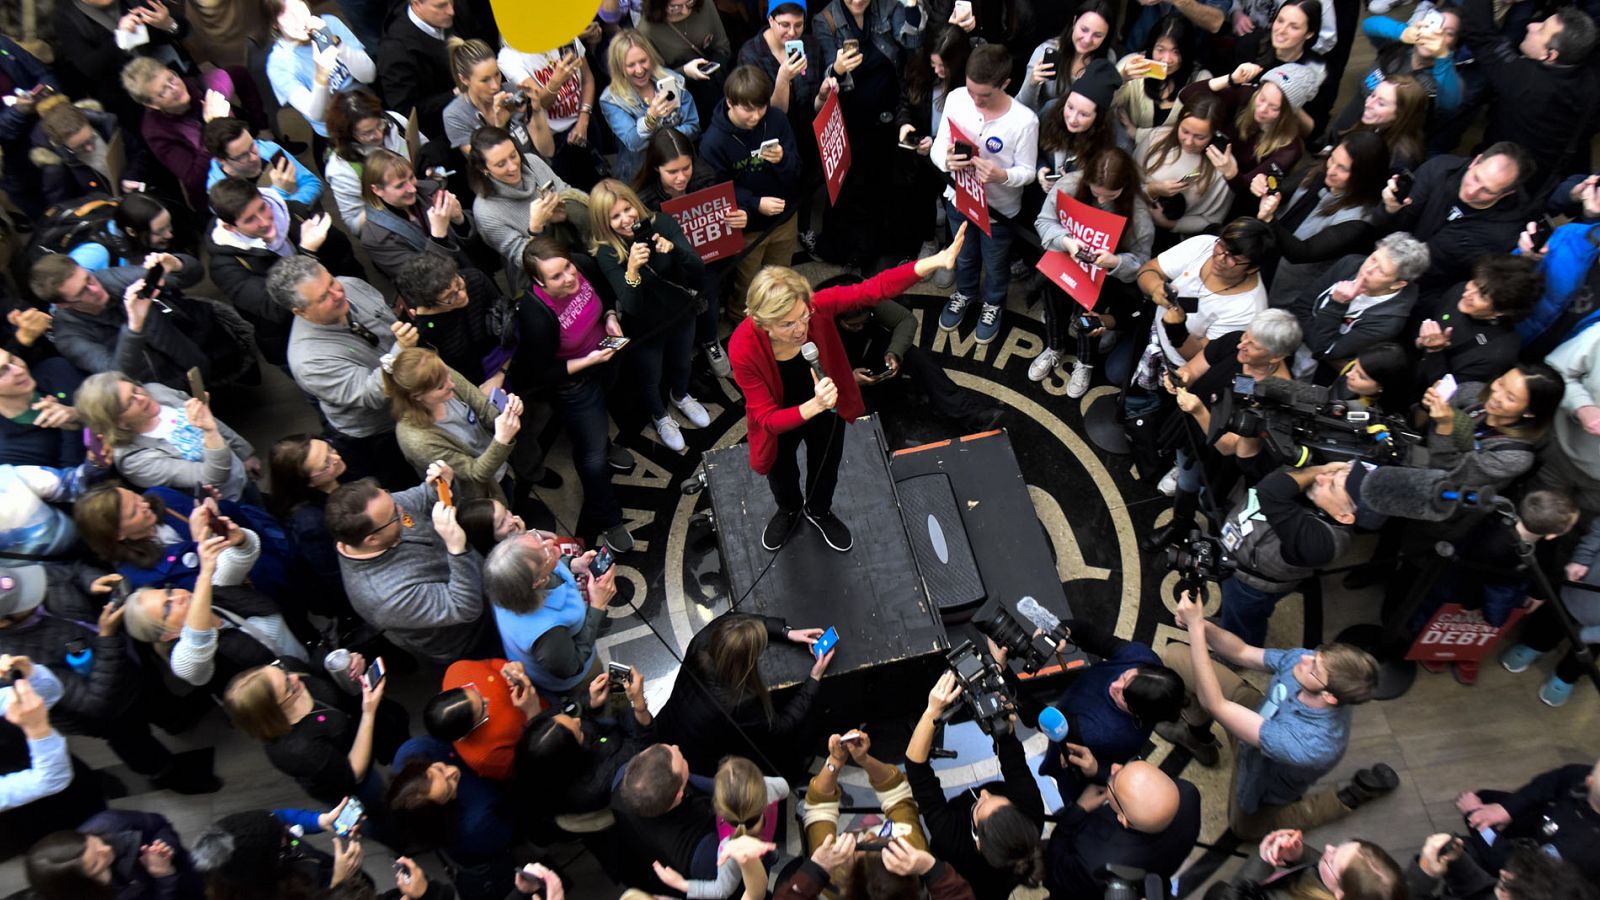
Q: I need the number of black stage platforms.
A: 2